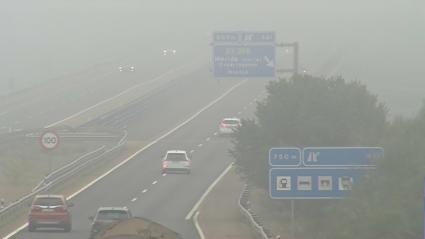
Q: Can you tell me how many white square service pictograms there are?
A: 4